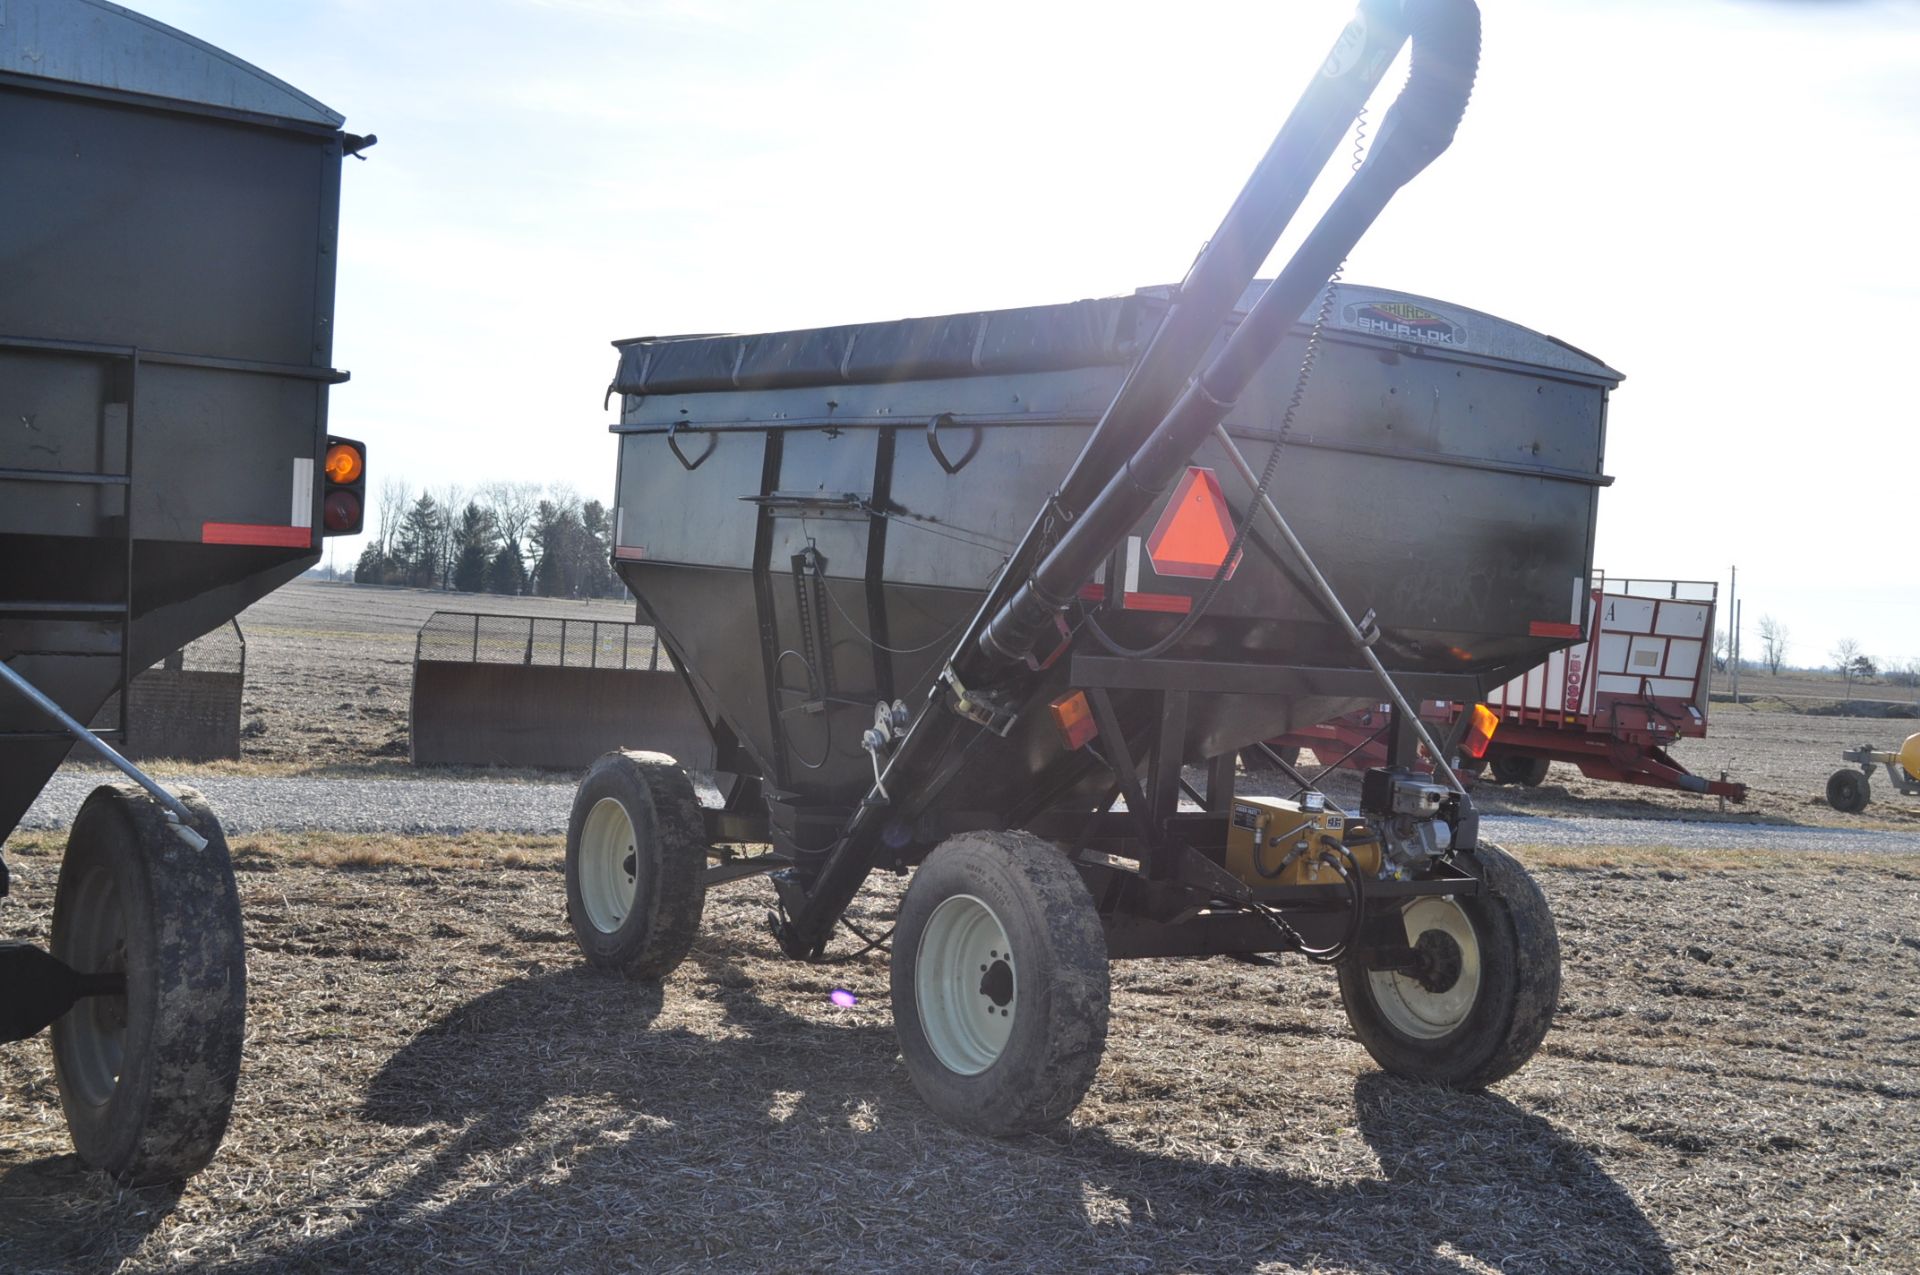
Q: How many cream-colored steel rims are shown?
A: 3